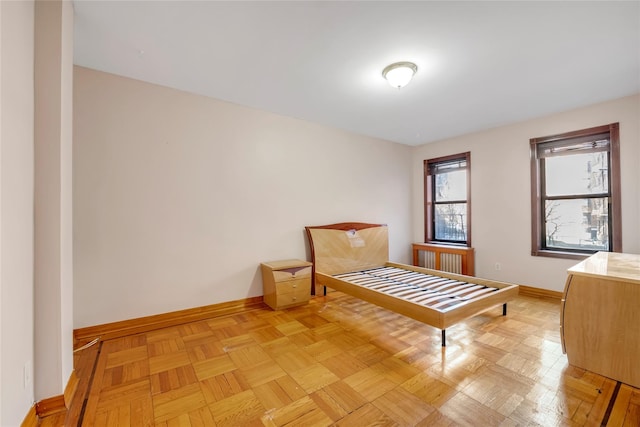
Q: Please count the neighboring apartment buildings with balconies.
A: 1